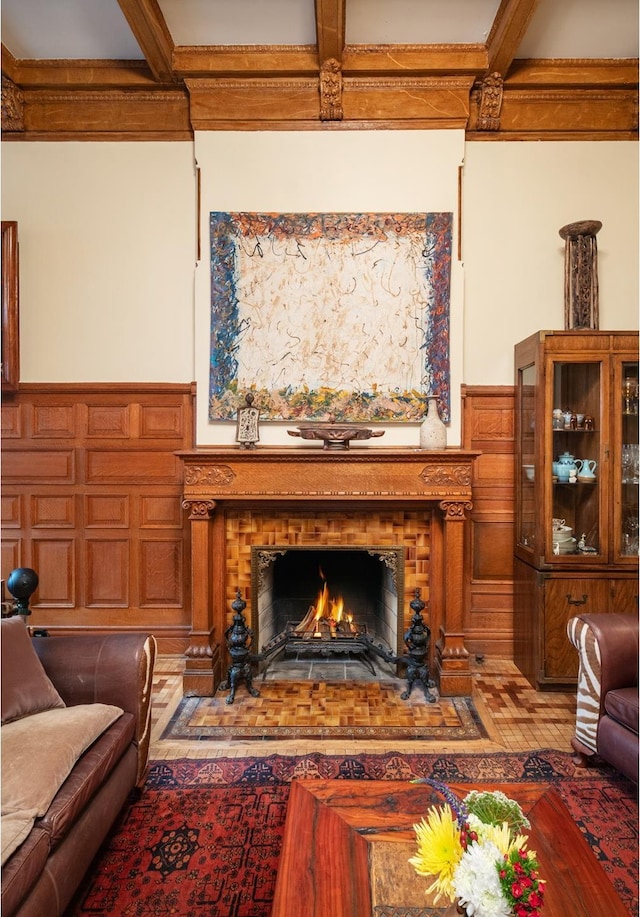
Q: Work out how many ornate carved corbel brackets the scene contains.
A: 3